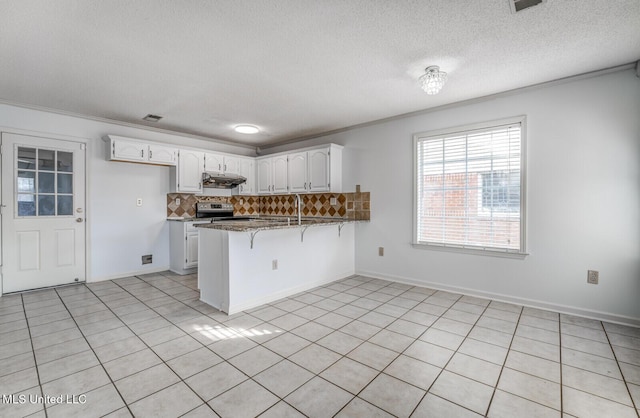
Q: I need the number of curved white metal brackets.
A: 3